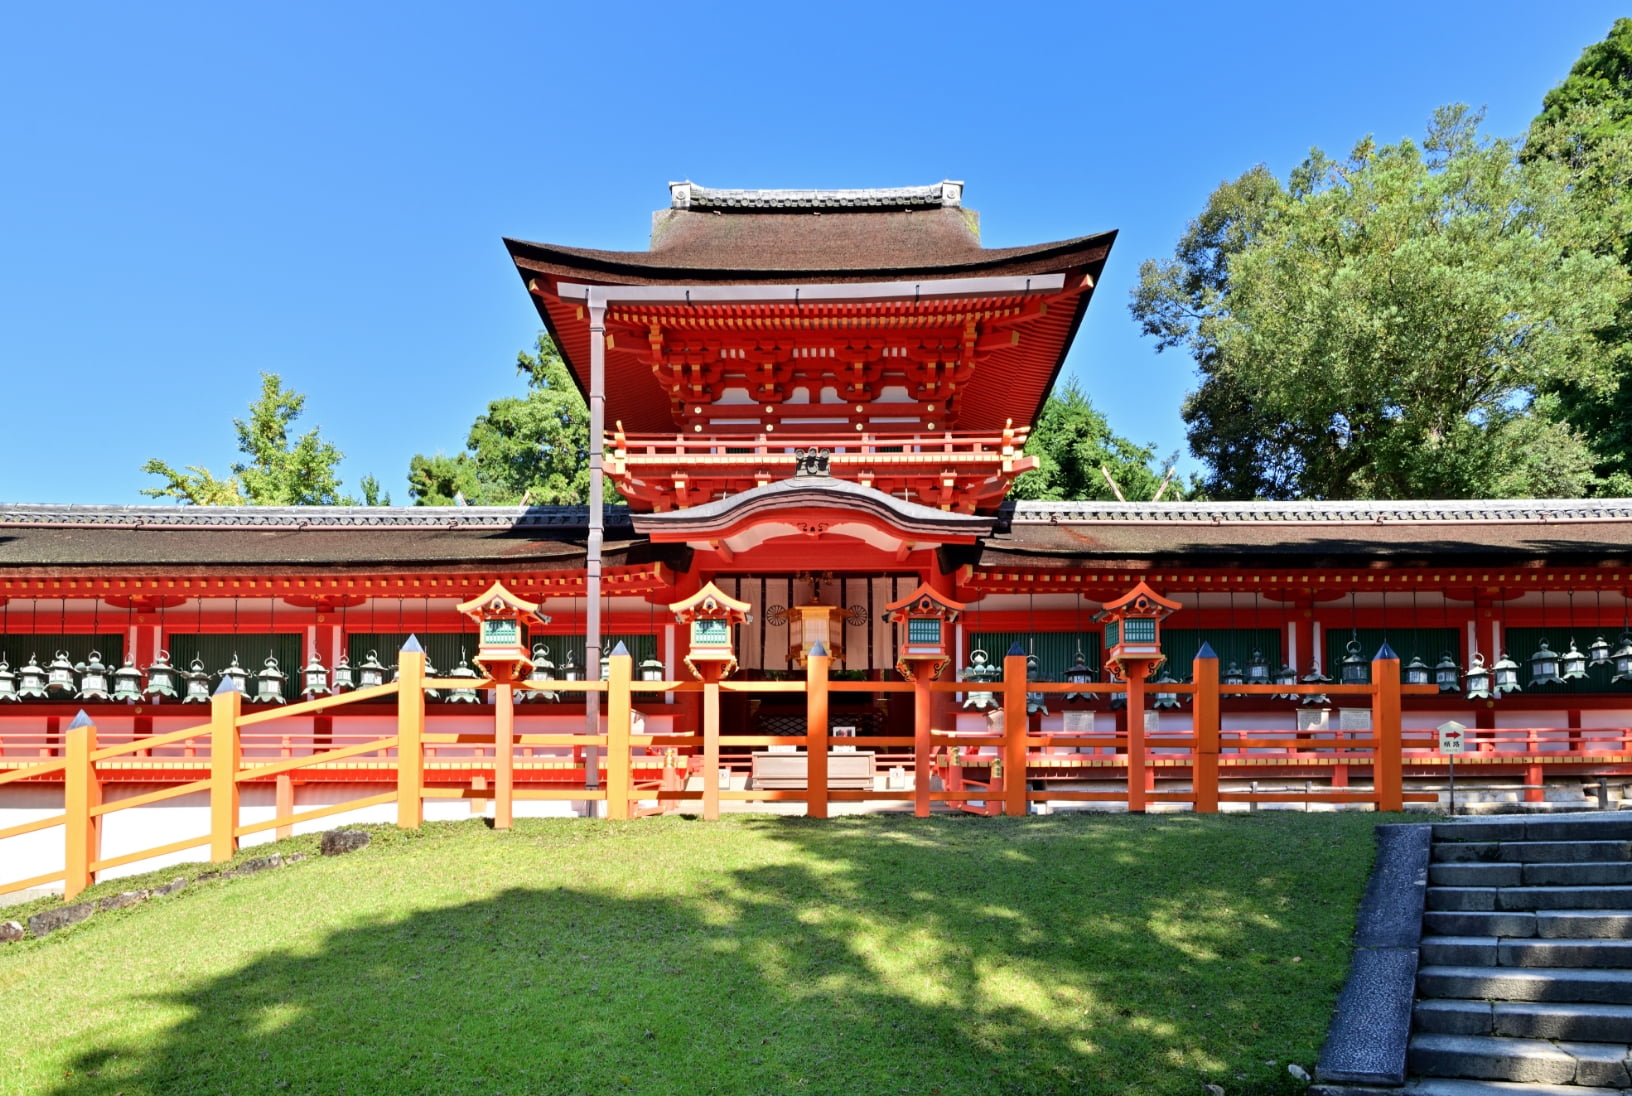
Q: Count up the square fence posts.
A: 8